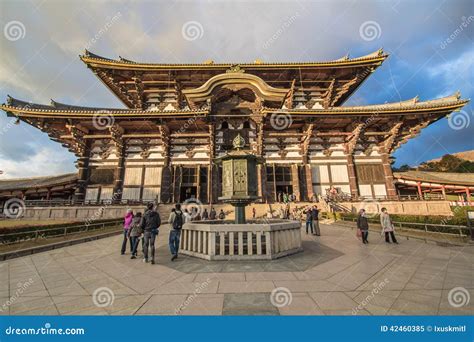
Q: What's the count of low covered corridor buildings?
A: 2